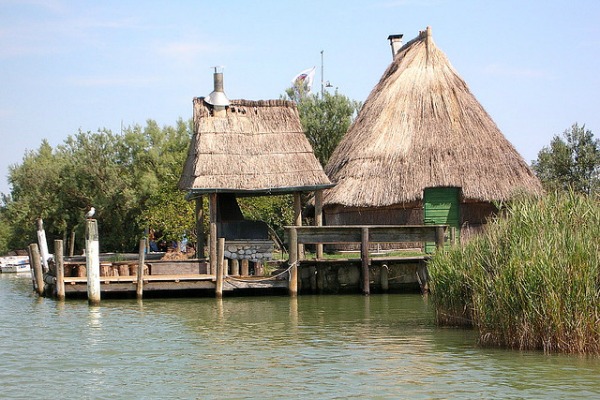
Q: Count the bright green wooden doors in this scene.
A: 1